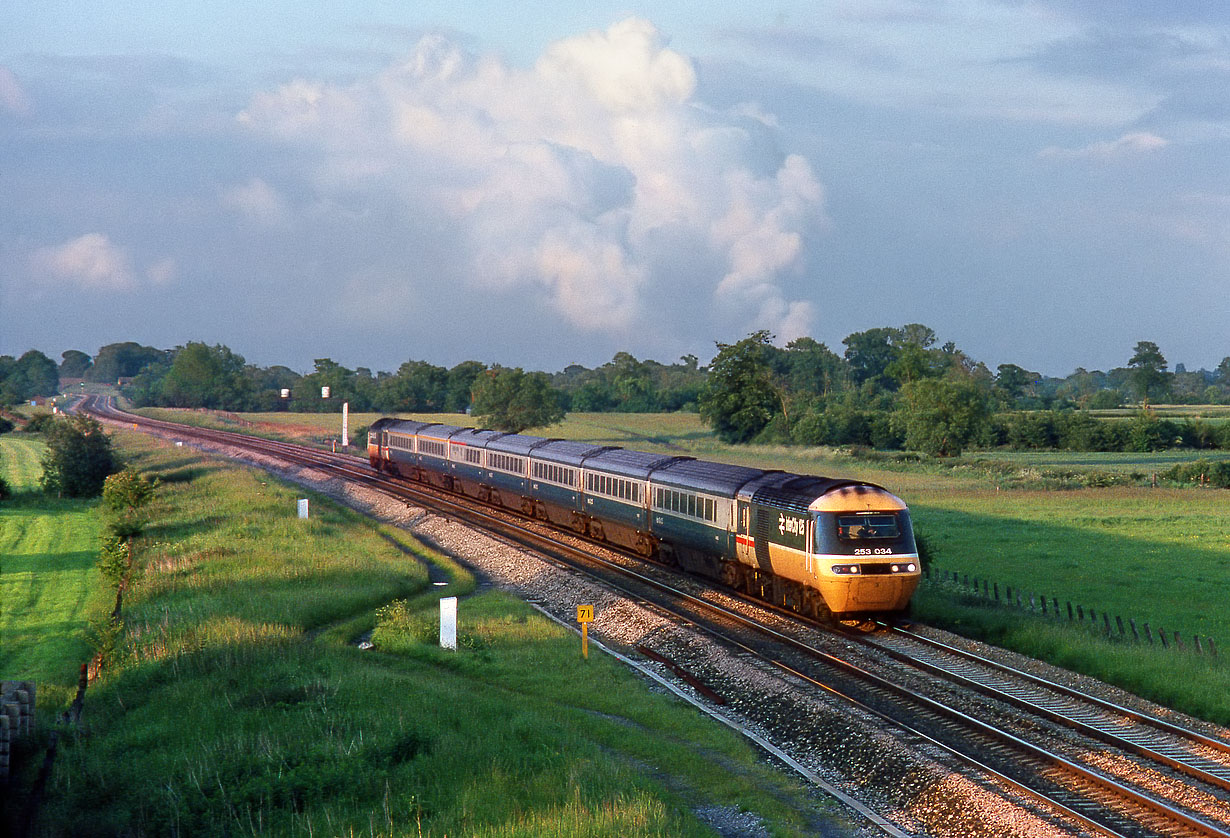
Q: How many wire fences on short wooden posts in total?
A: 1